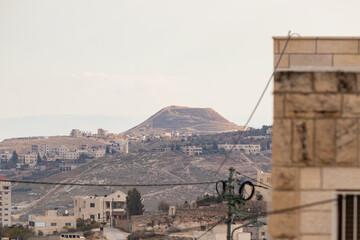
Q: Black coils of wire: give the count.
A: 2